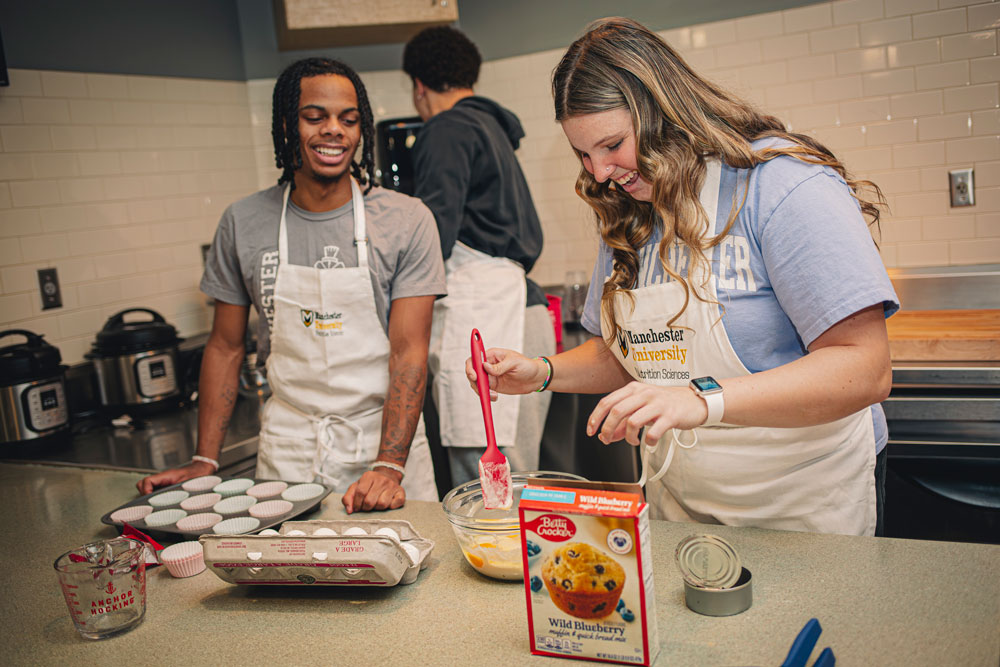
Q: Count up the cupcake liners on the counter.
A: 13